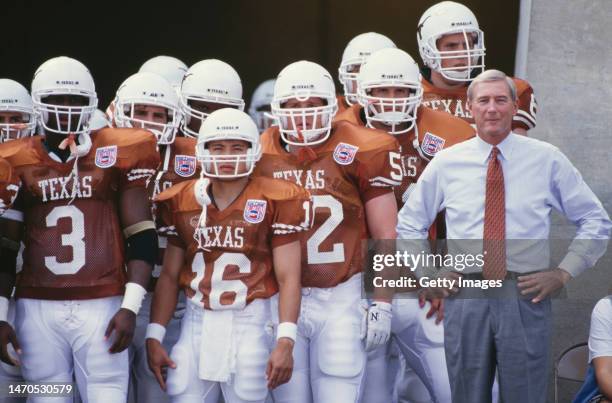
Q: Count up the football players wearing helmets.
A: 11